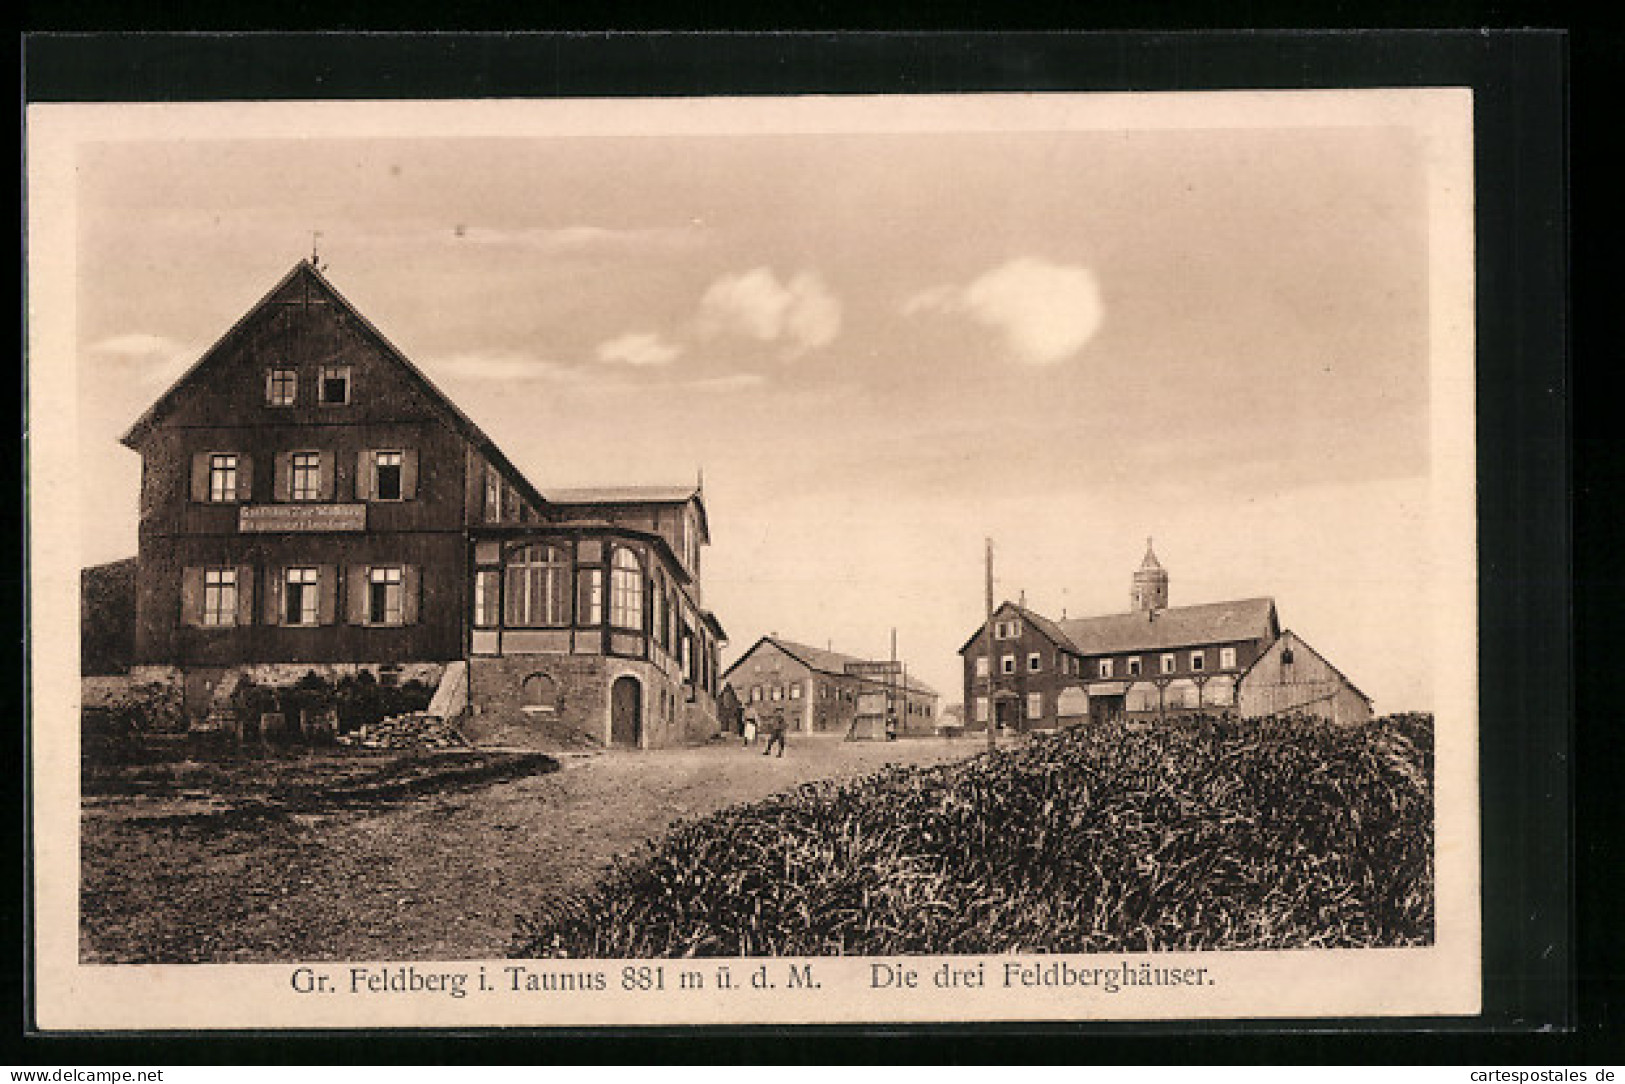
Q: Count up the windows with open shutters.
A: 6